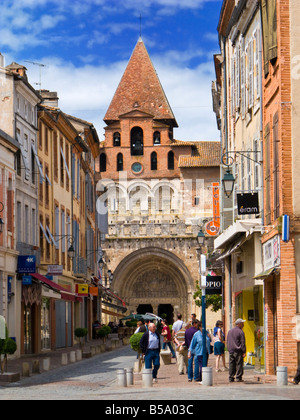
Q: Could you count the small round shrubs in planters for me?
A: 4